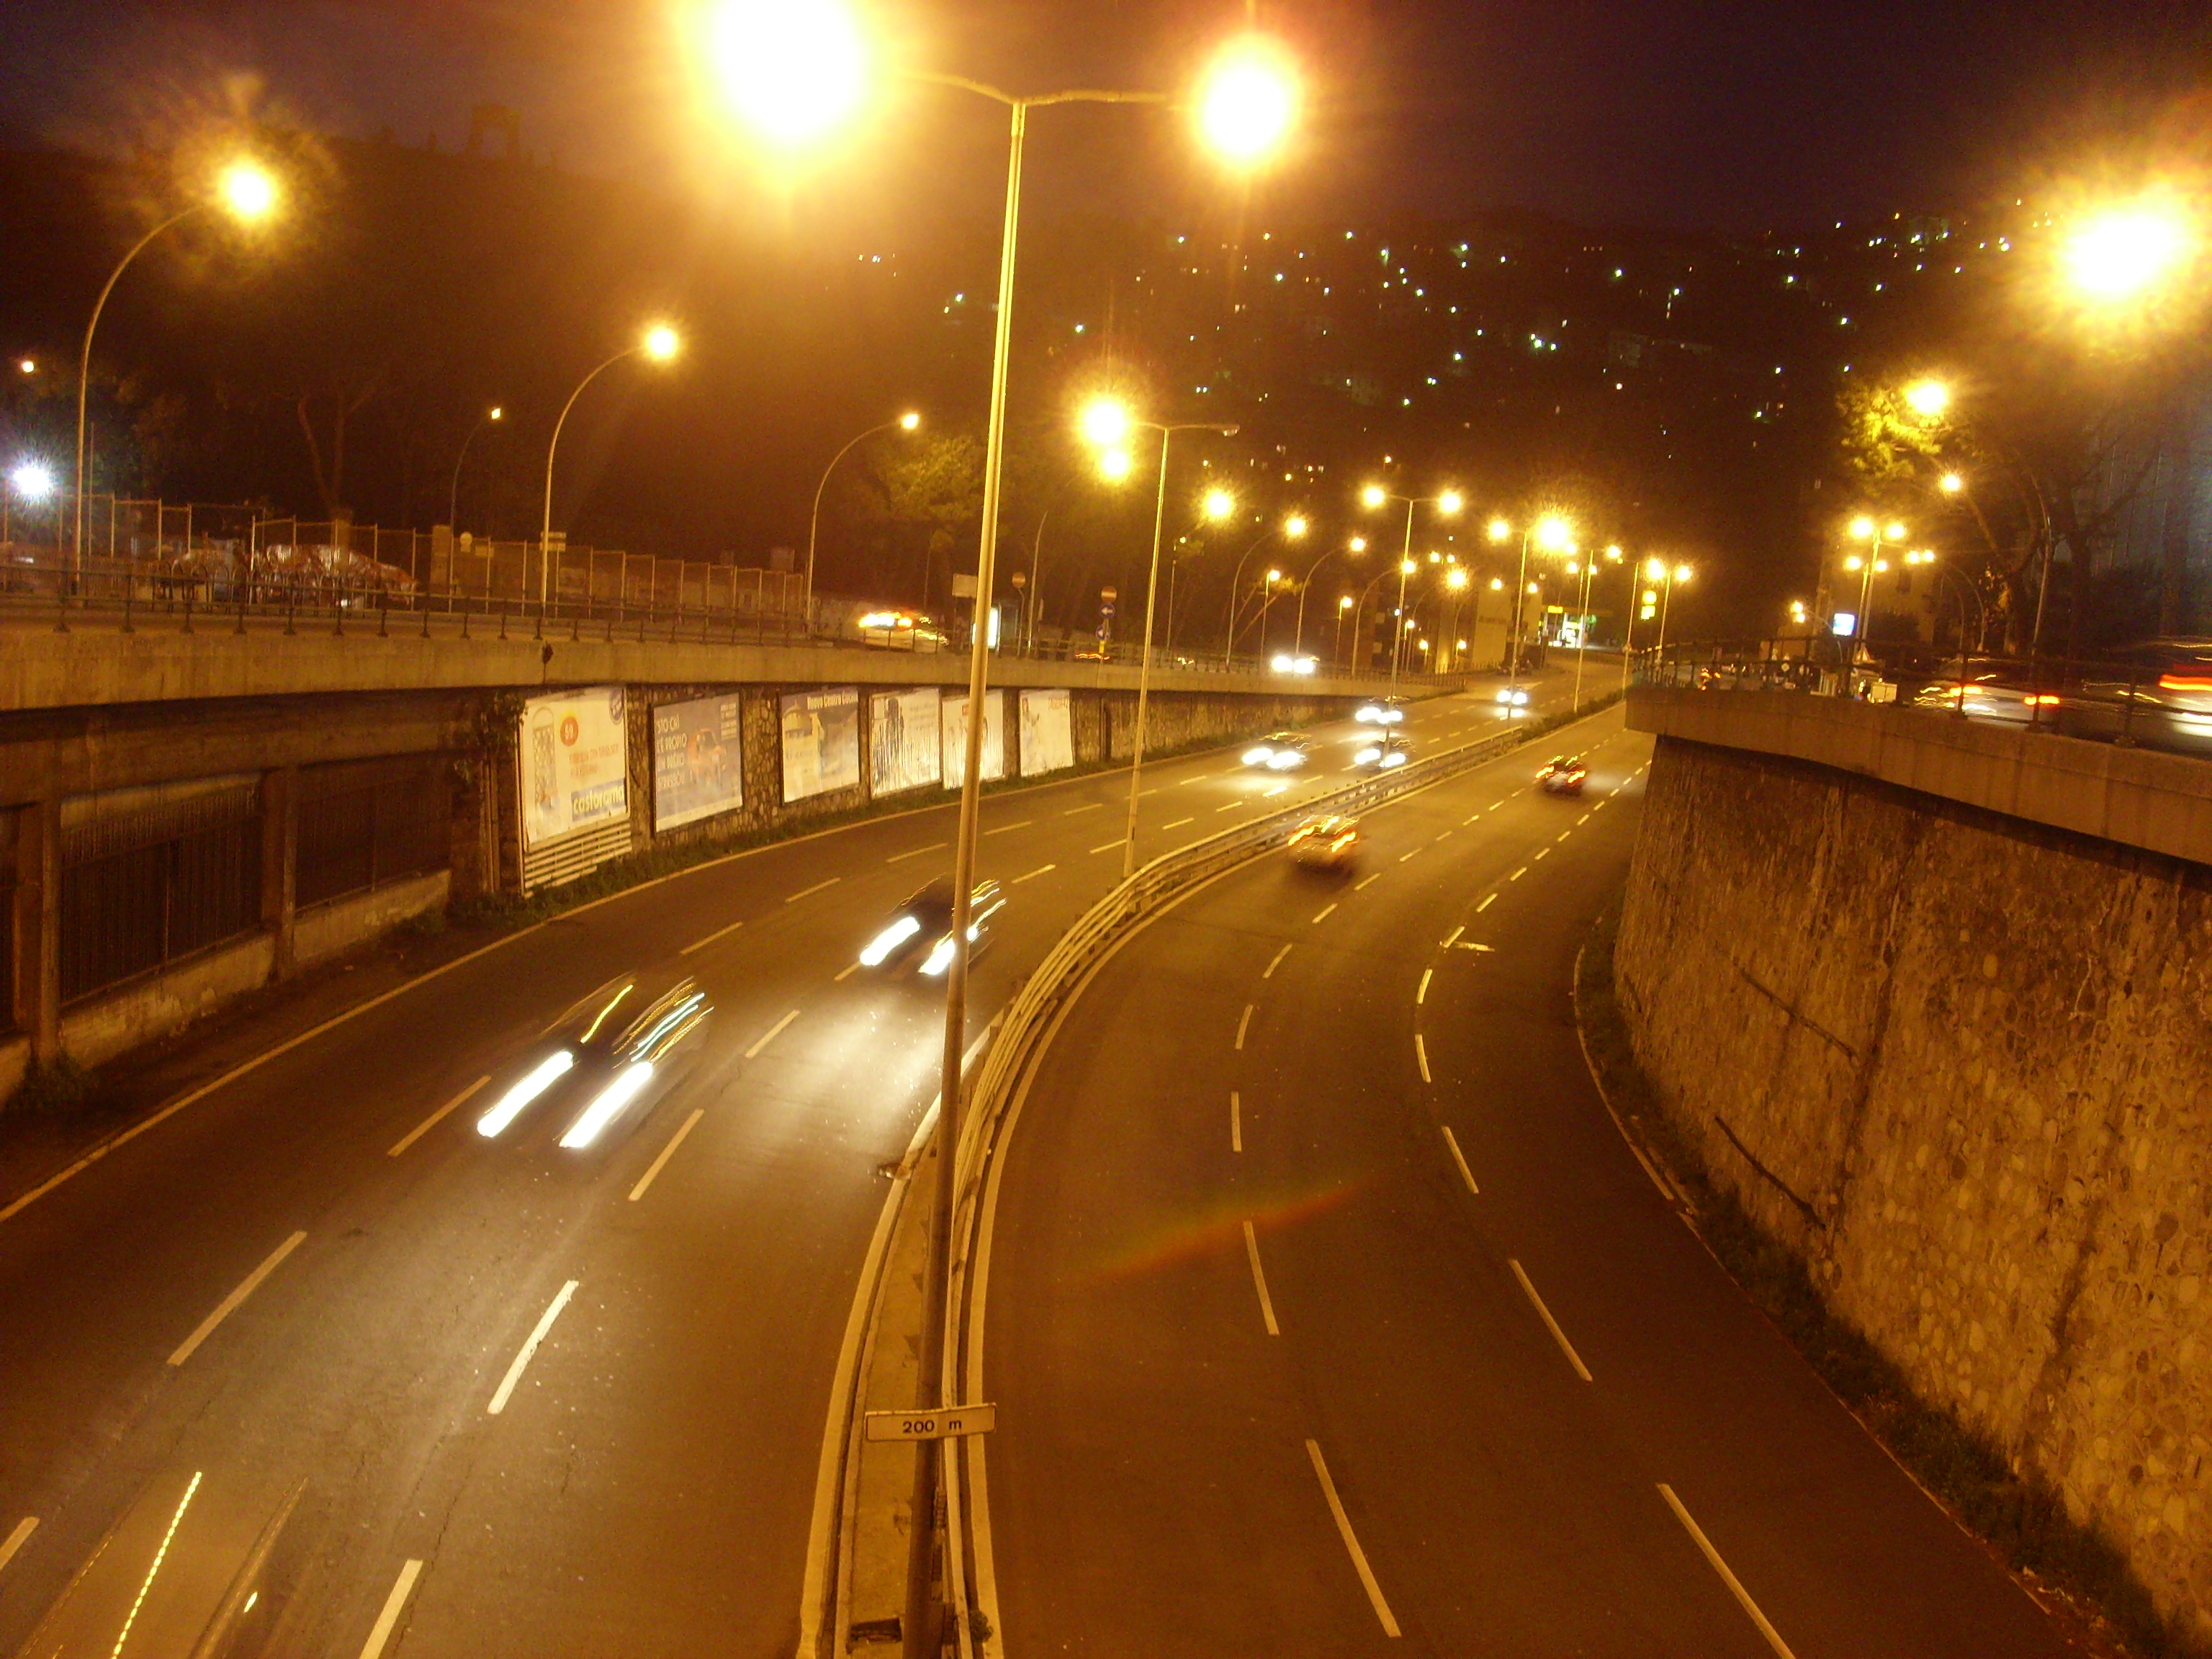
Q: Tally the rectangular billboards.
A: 6